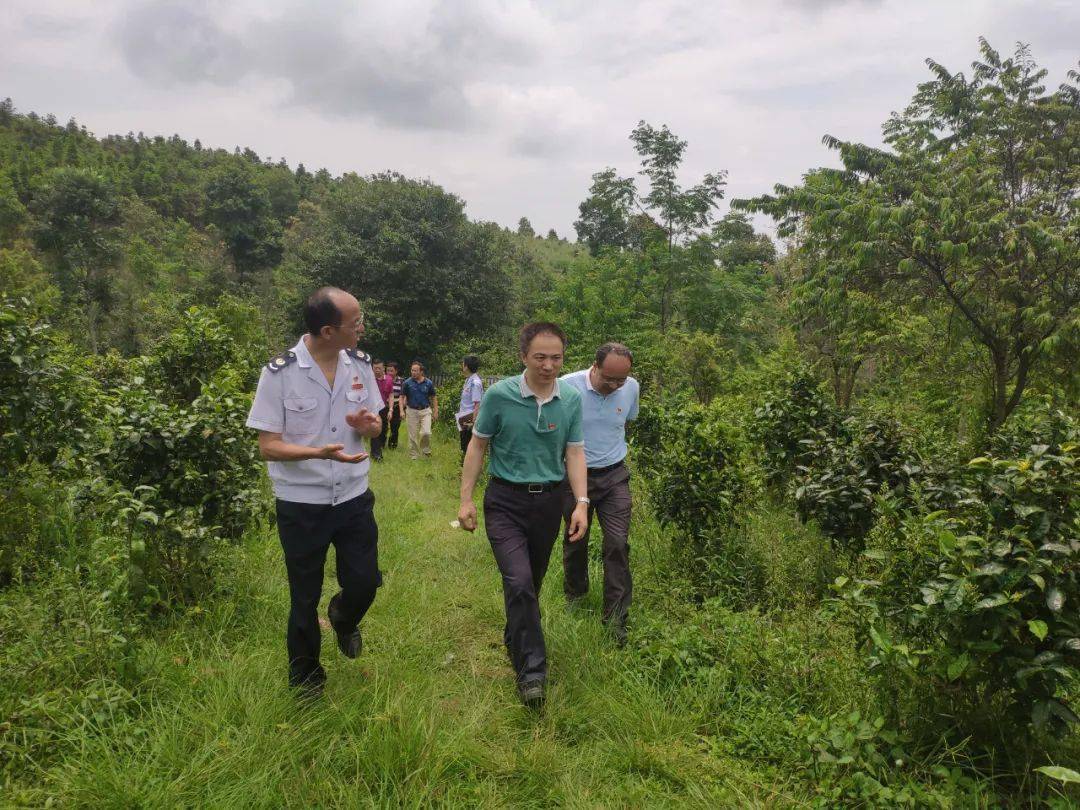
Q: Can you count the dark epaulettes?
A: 2